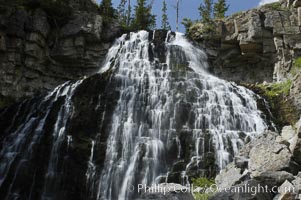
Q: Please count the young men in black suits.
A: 0